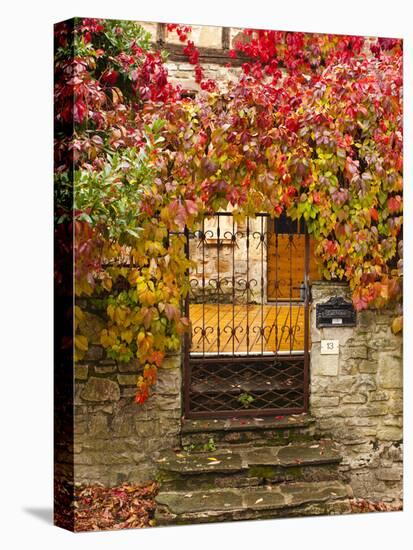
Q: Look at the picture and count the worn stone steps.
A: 3